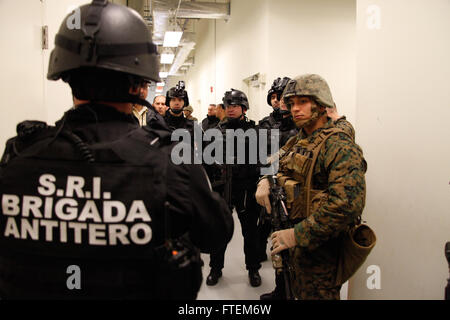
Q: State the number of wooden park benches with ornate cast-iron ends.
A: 0